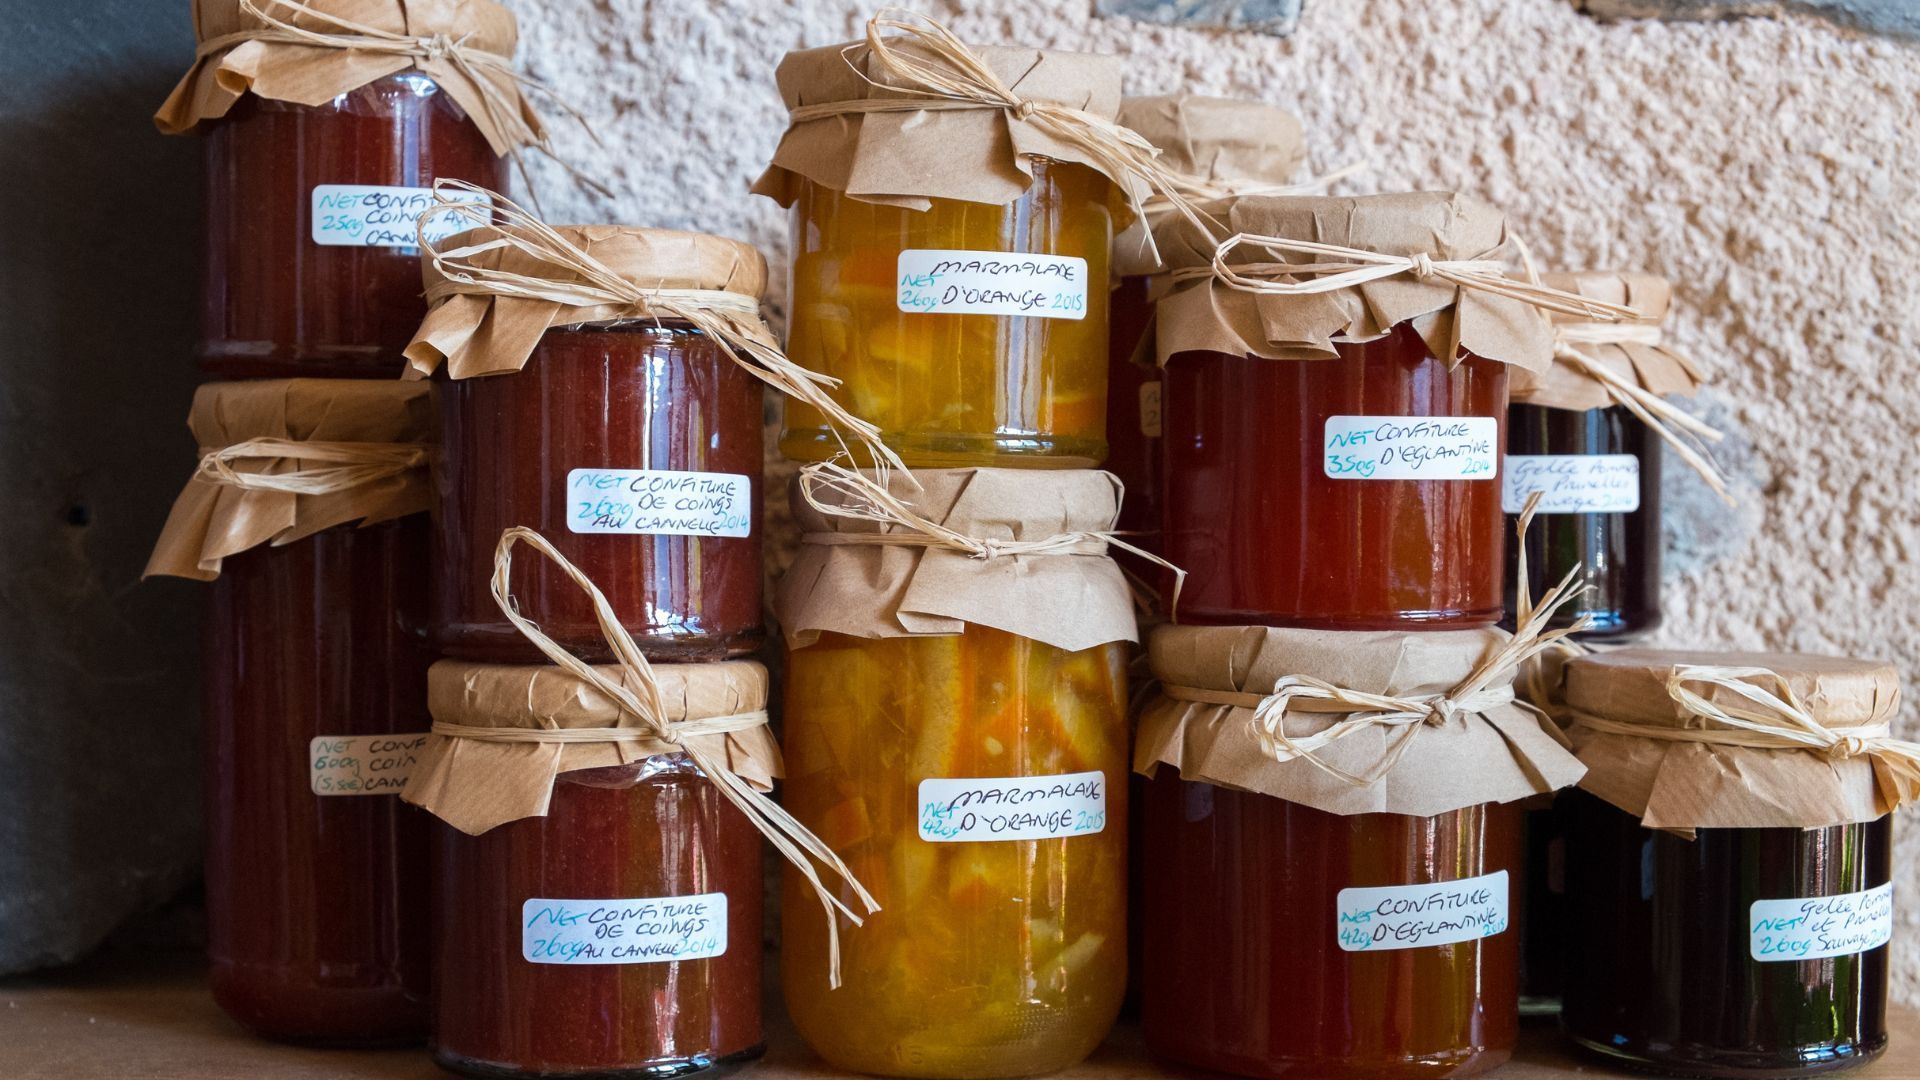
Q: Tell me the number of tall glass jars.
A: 2